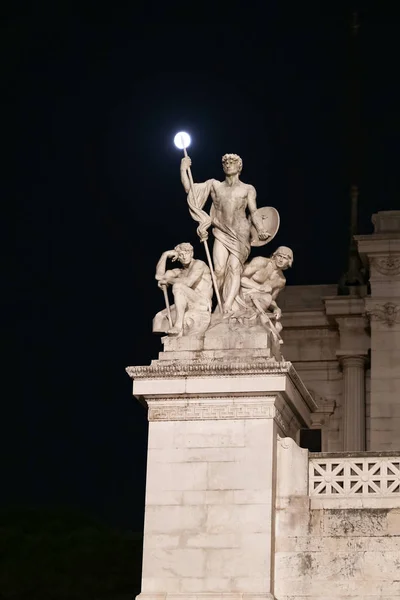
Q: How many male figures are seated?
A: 2